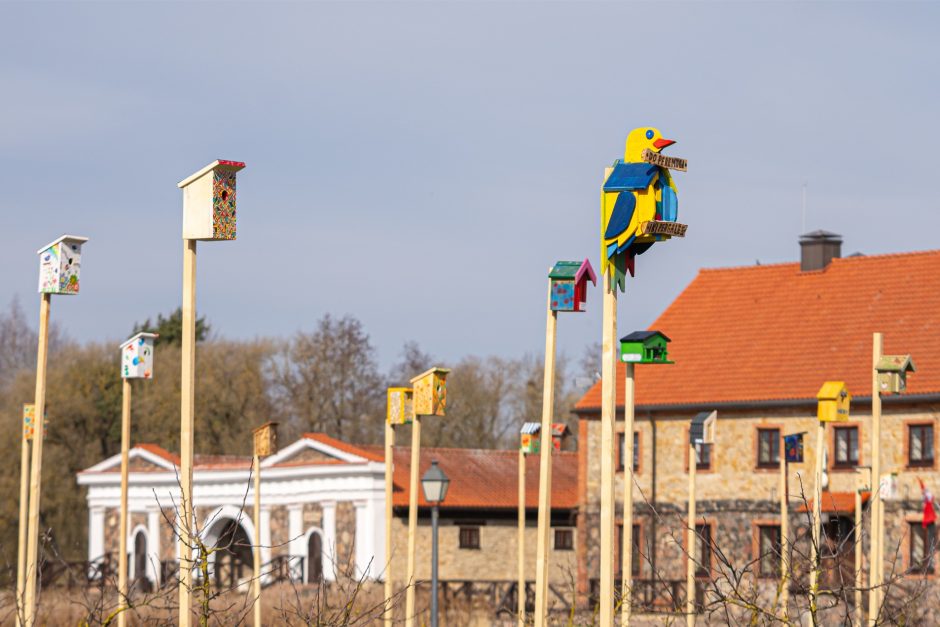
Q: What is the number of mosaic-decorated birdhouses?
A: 1